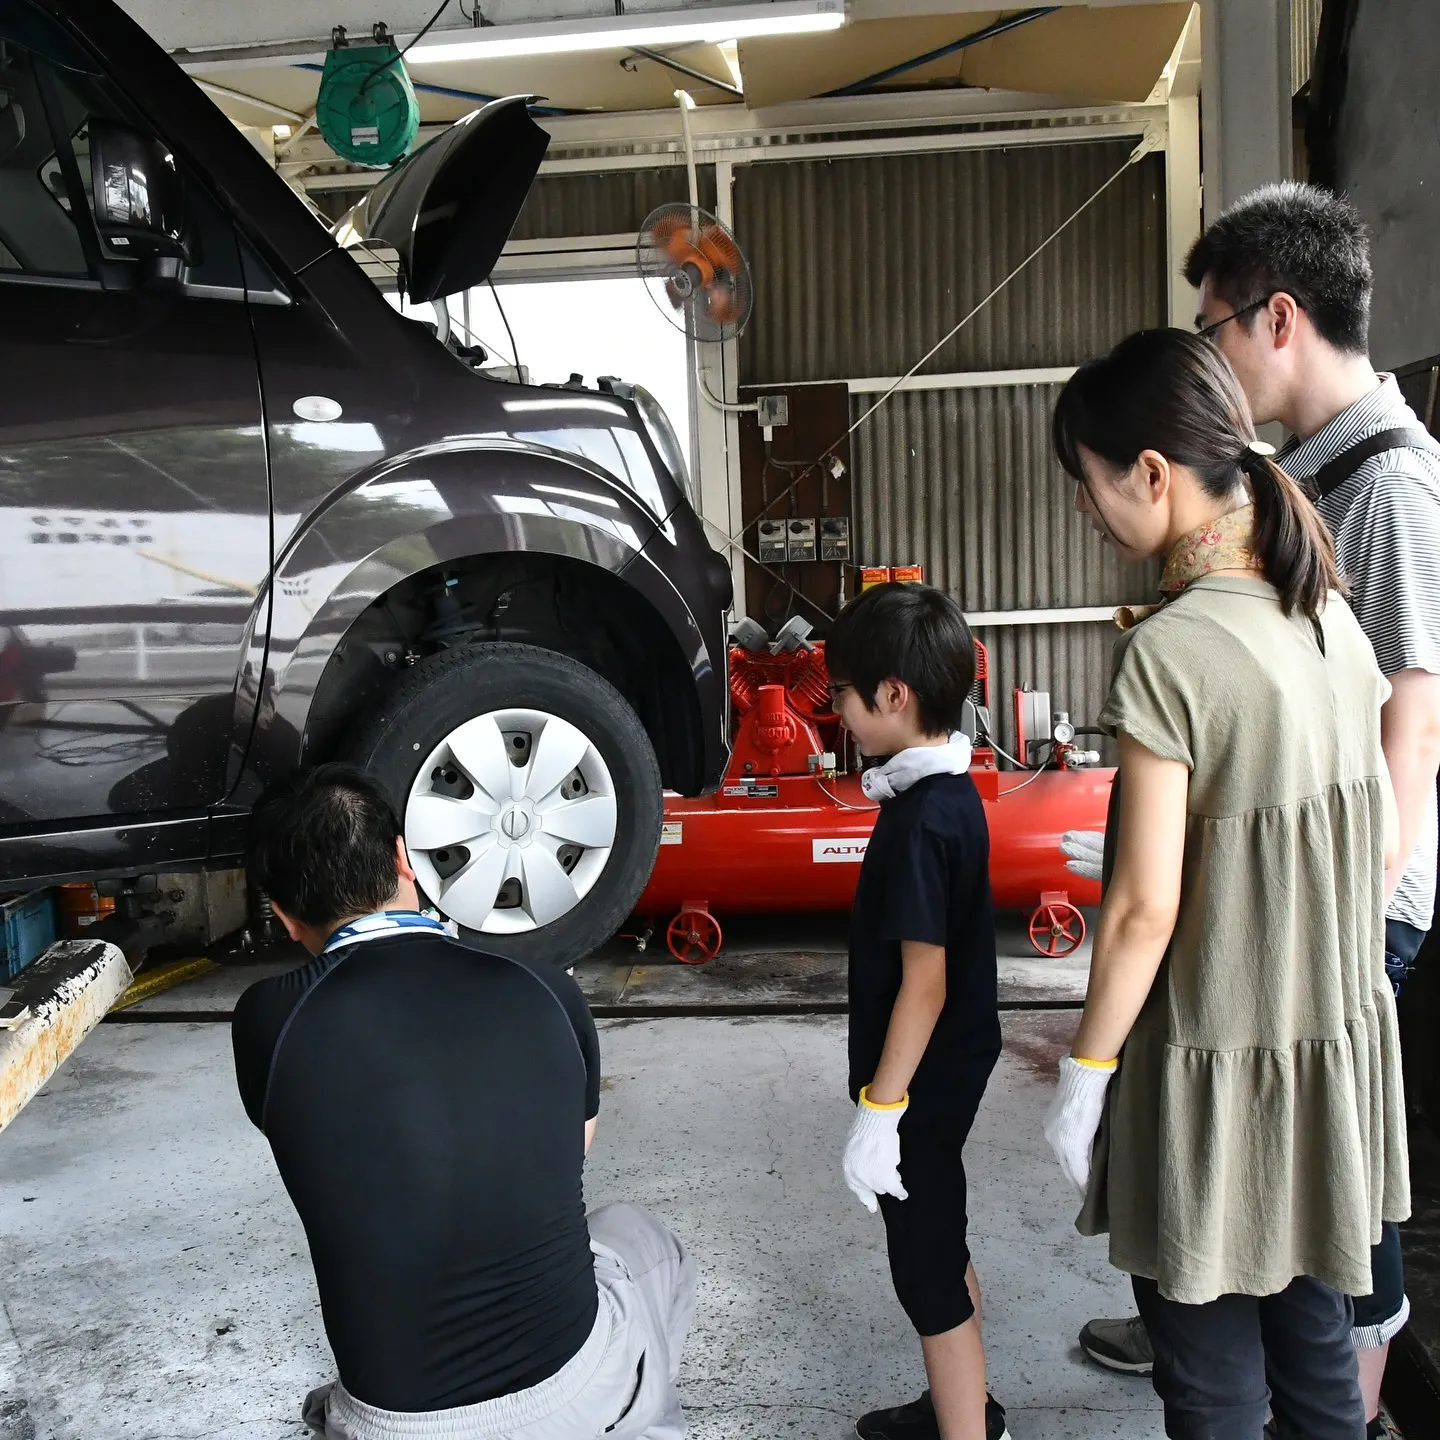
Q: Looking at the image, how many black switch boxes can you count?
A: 3